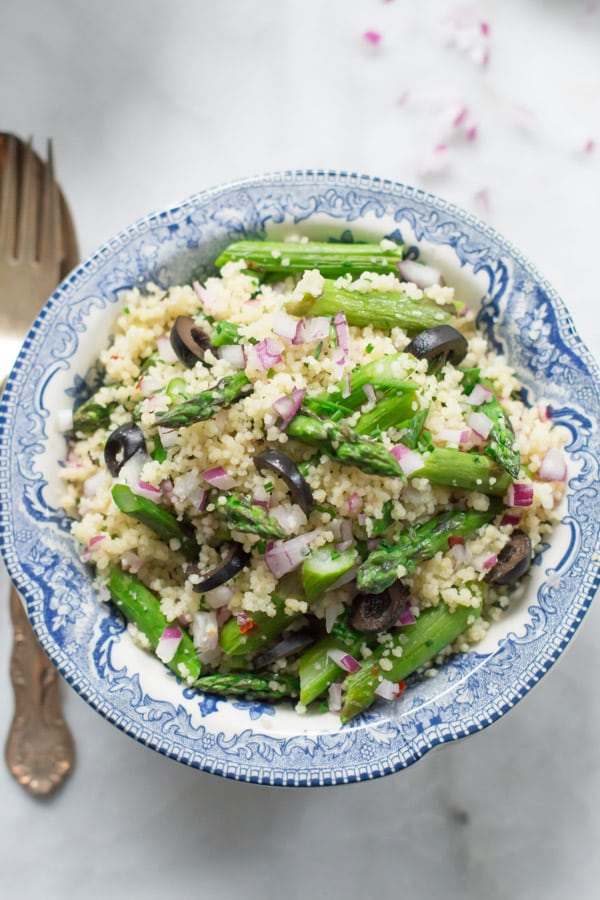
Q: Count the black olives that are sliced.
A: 8